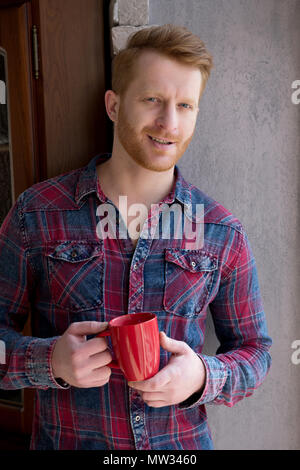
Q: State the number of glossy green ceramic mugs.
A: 0